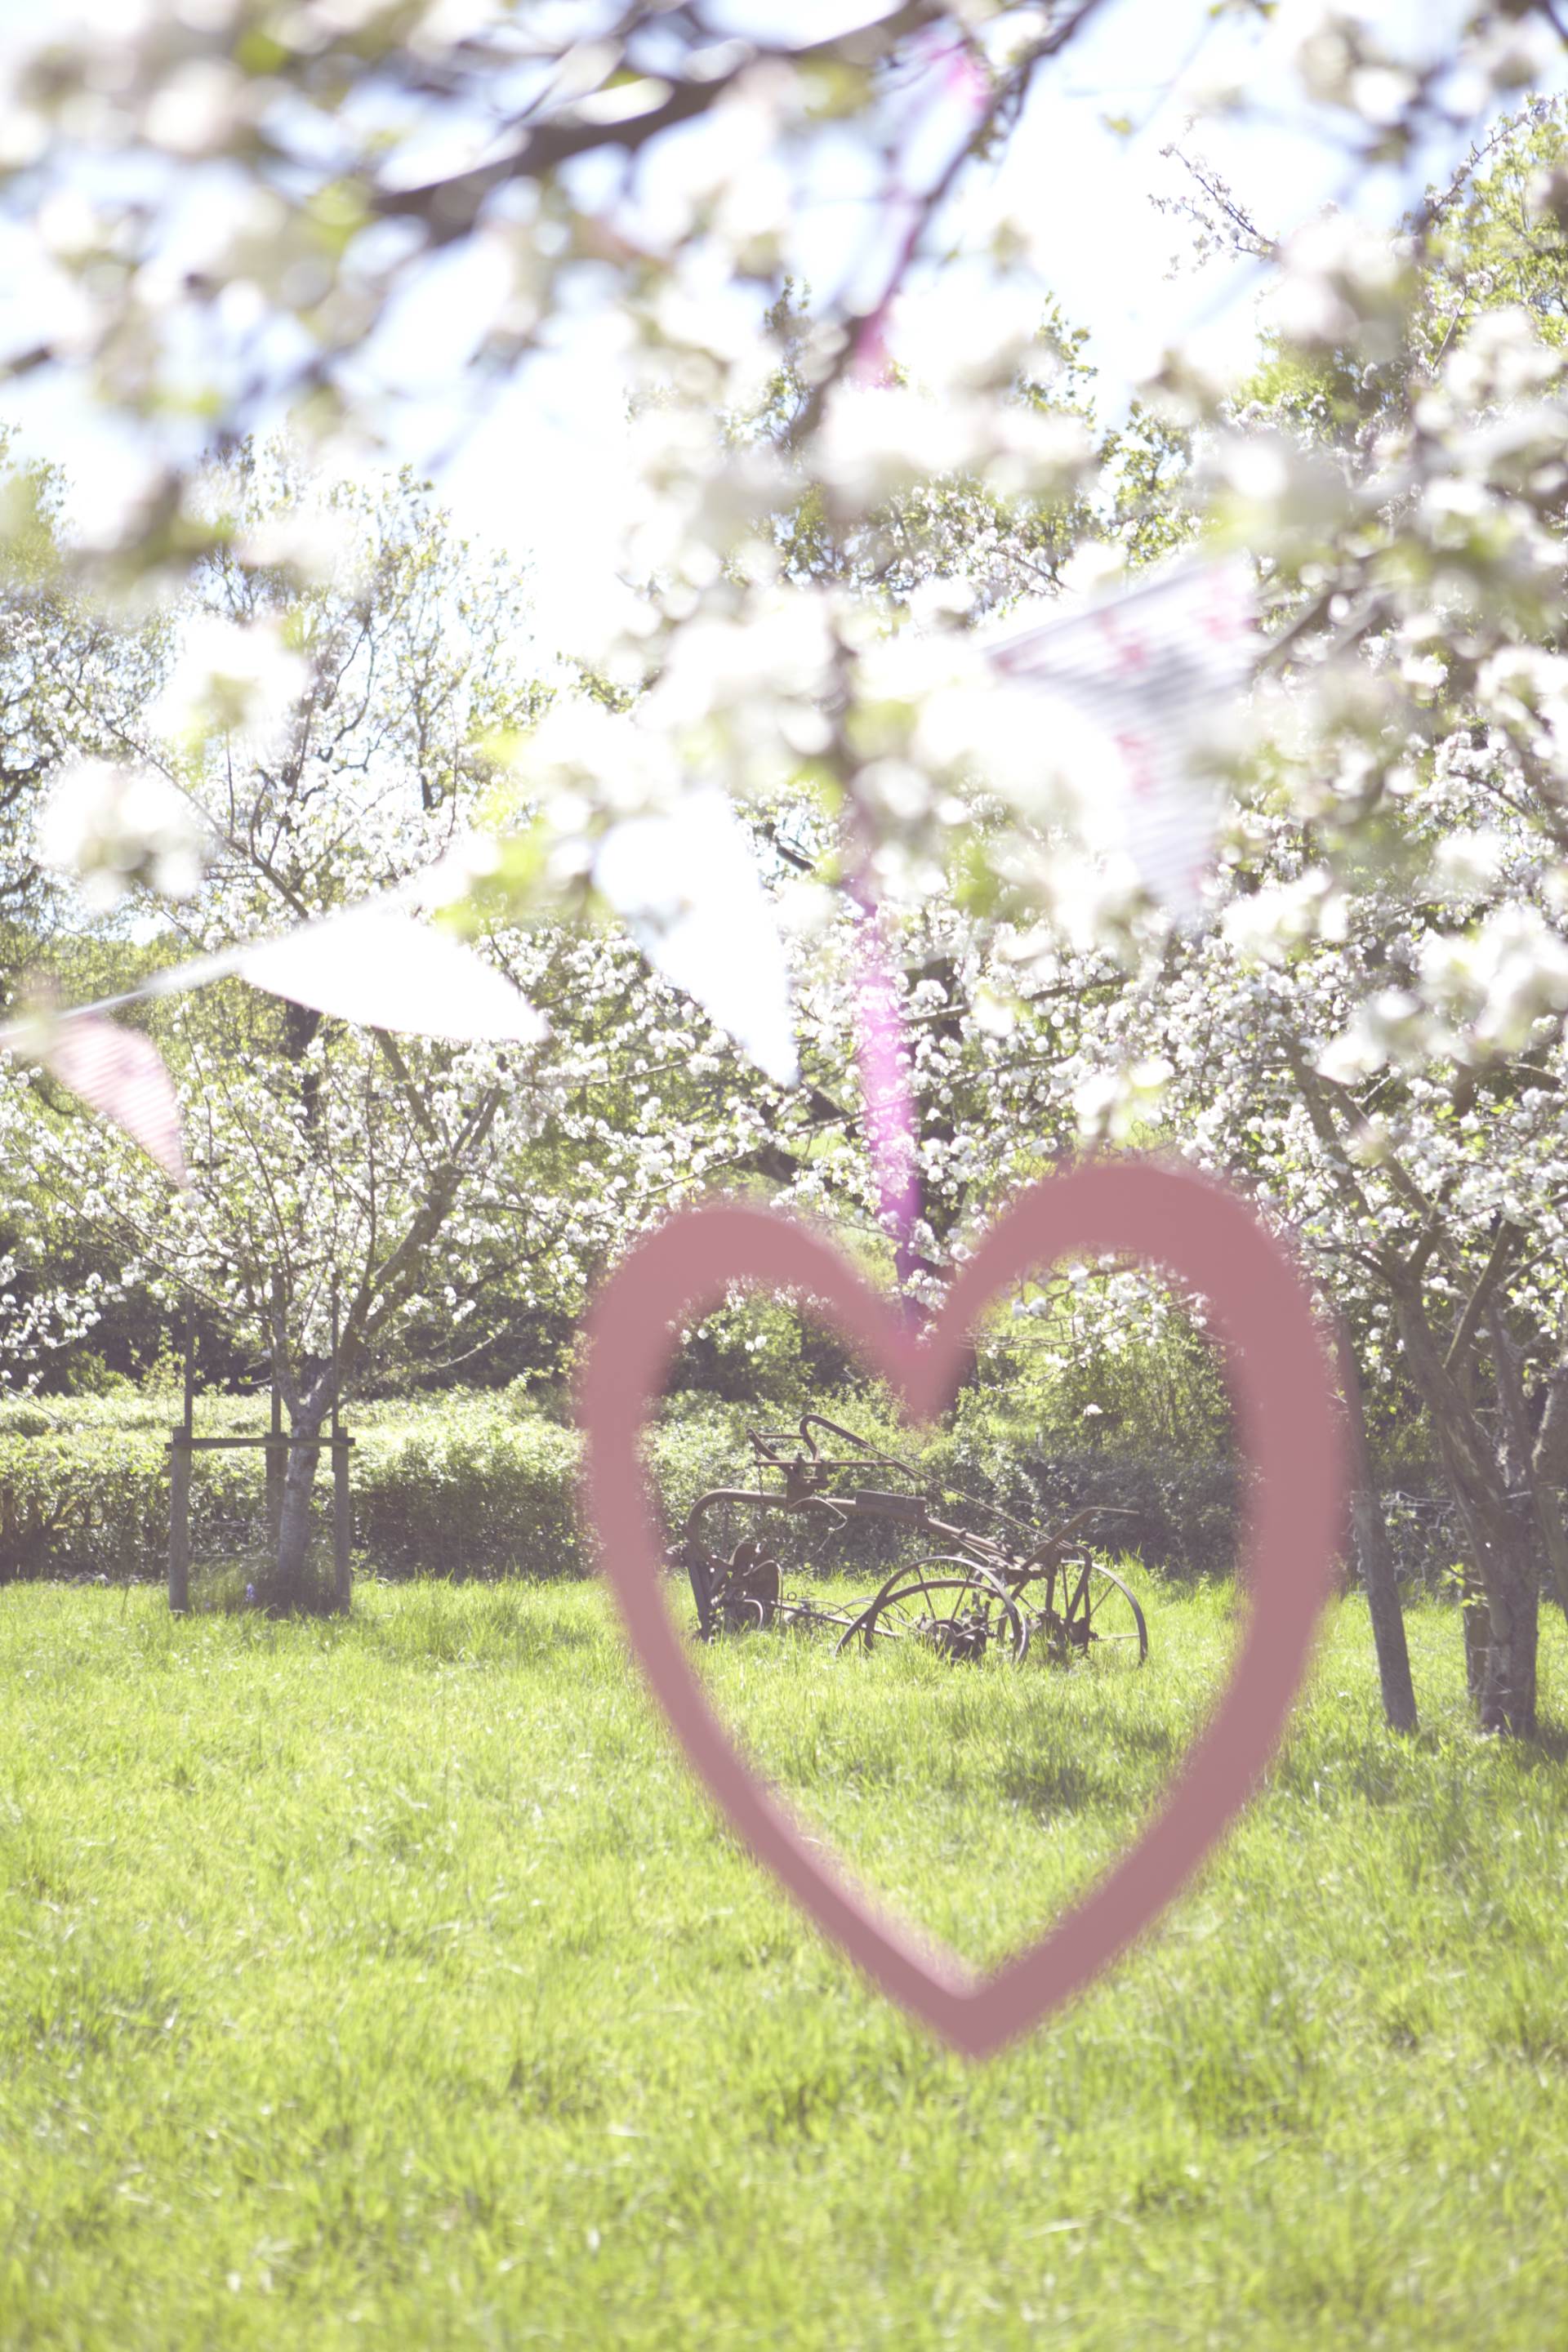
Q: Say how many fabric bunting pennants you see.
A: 4